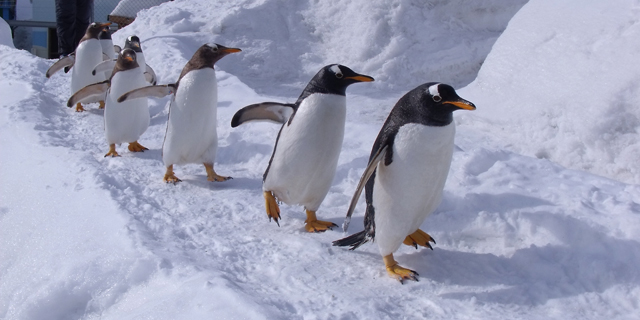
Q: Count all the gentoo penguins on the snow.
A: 7